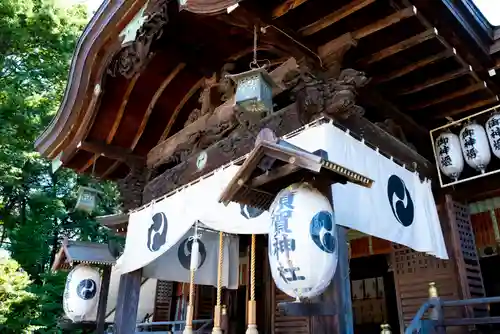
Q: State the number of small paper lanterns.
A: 3